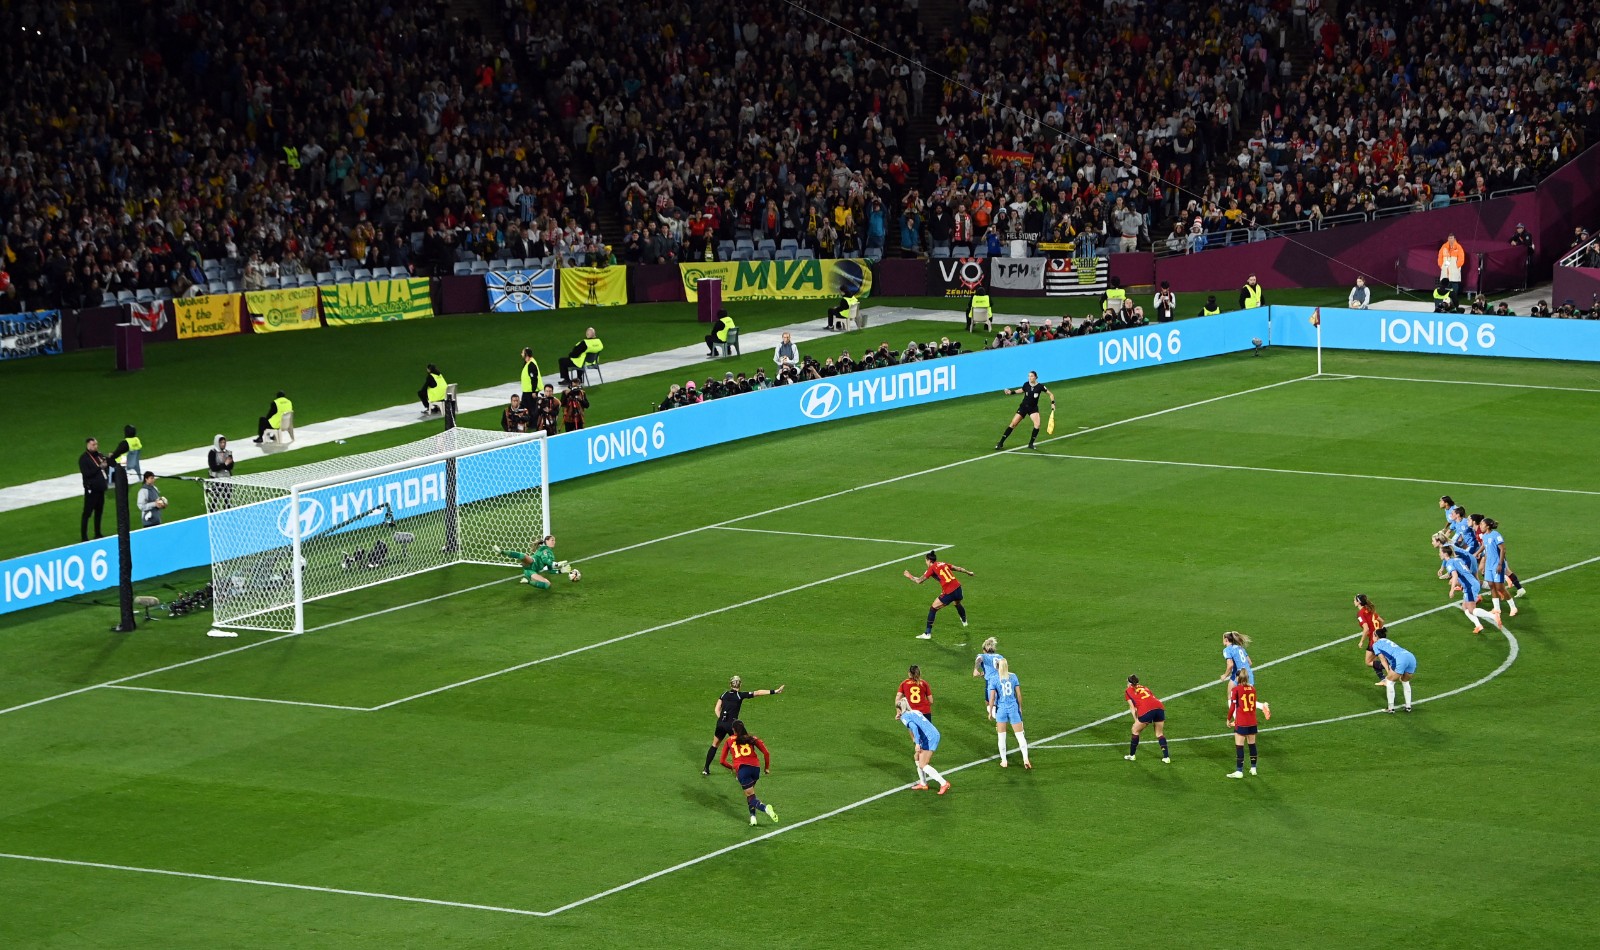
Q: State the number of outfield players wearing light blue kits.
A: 10